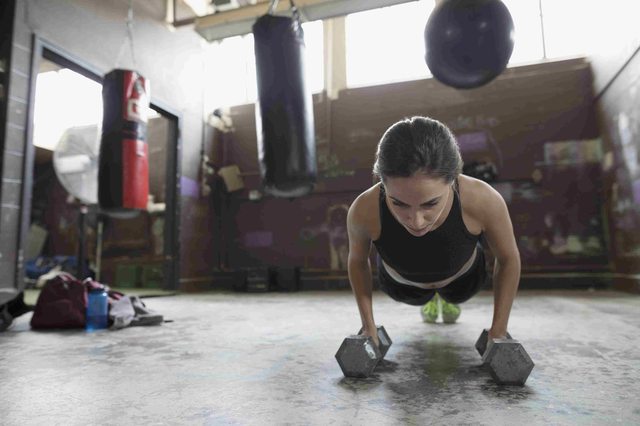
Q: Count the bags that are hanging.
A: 3